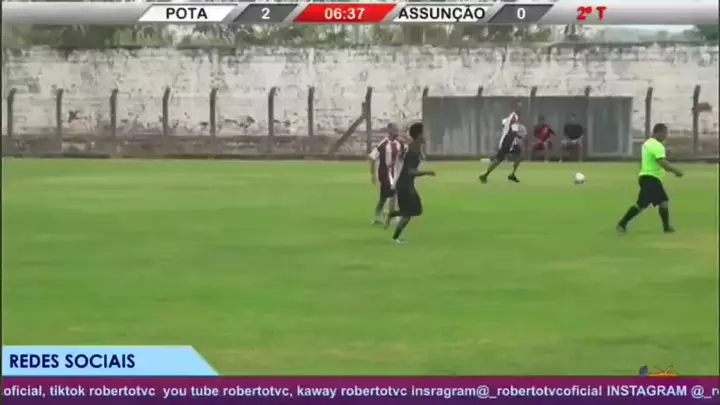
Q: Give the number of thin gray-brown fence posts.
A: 14